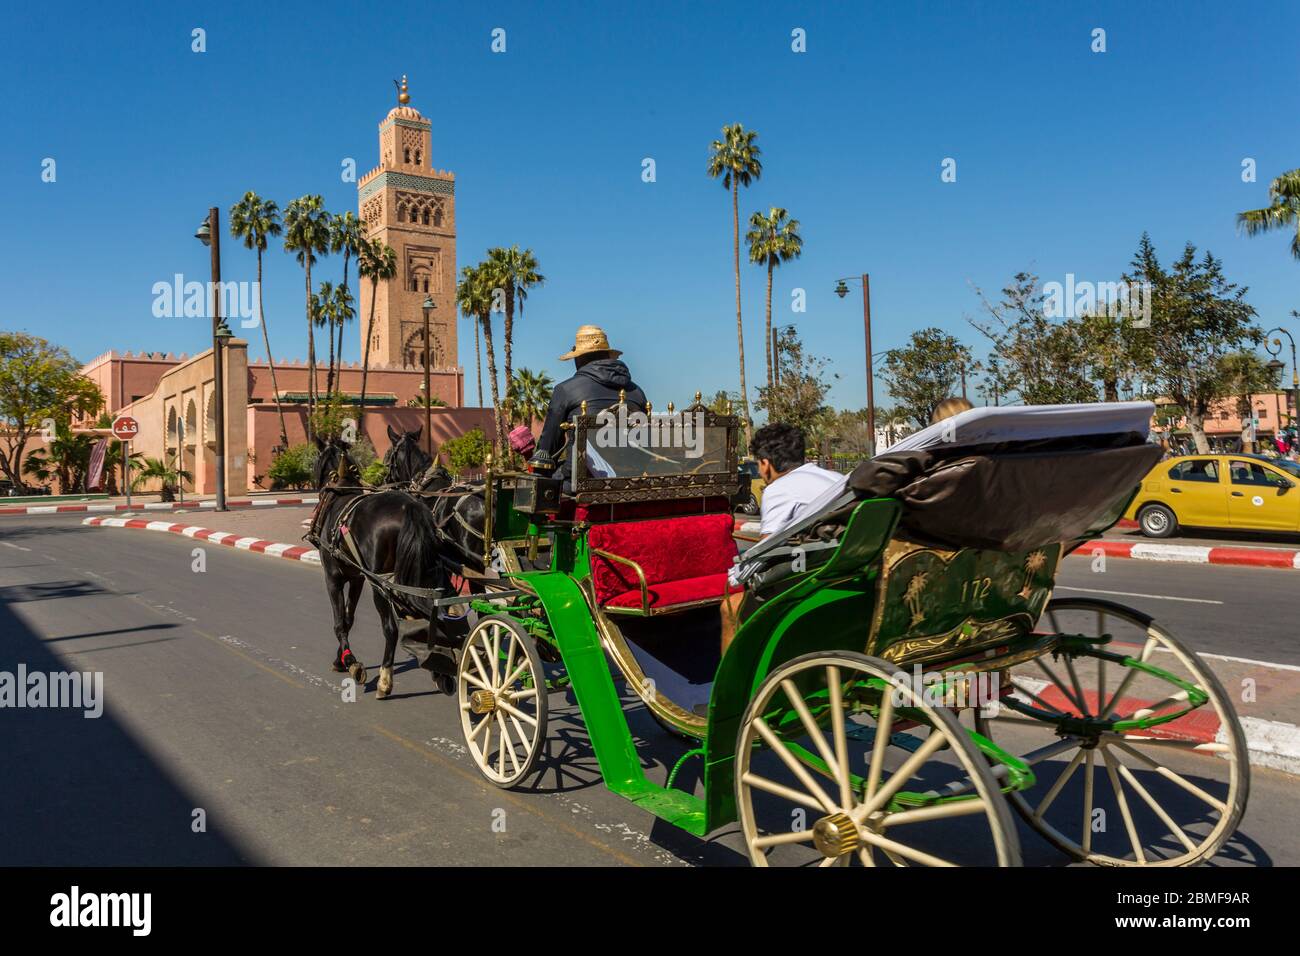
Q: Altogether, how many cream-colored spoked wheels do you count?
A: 3